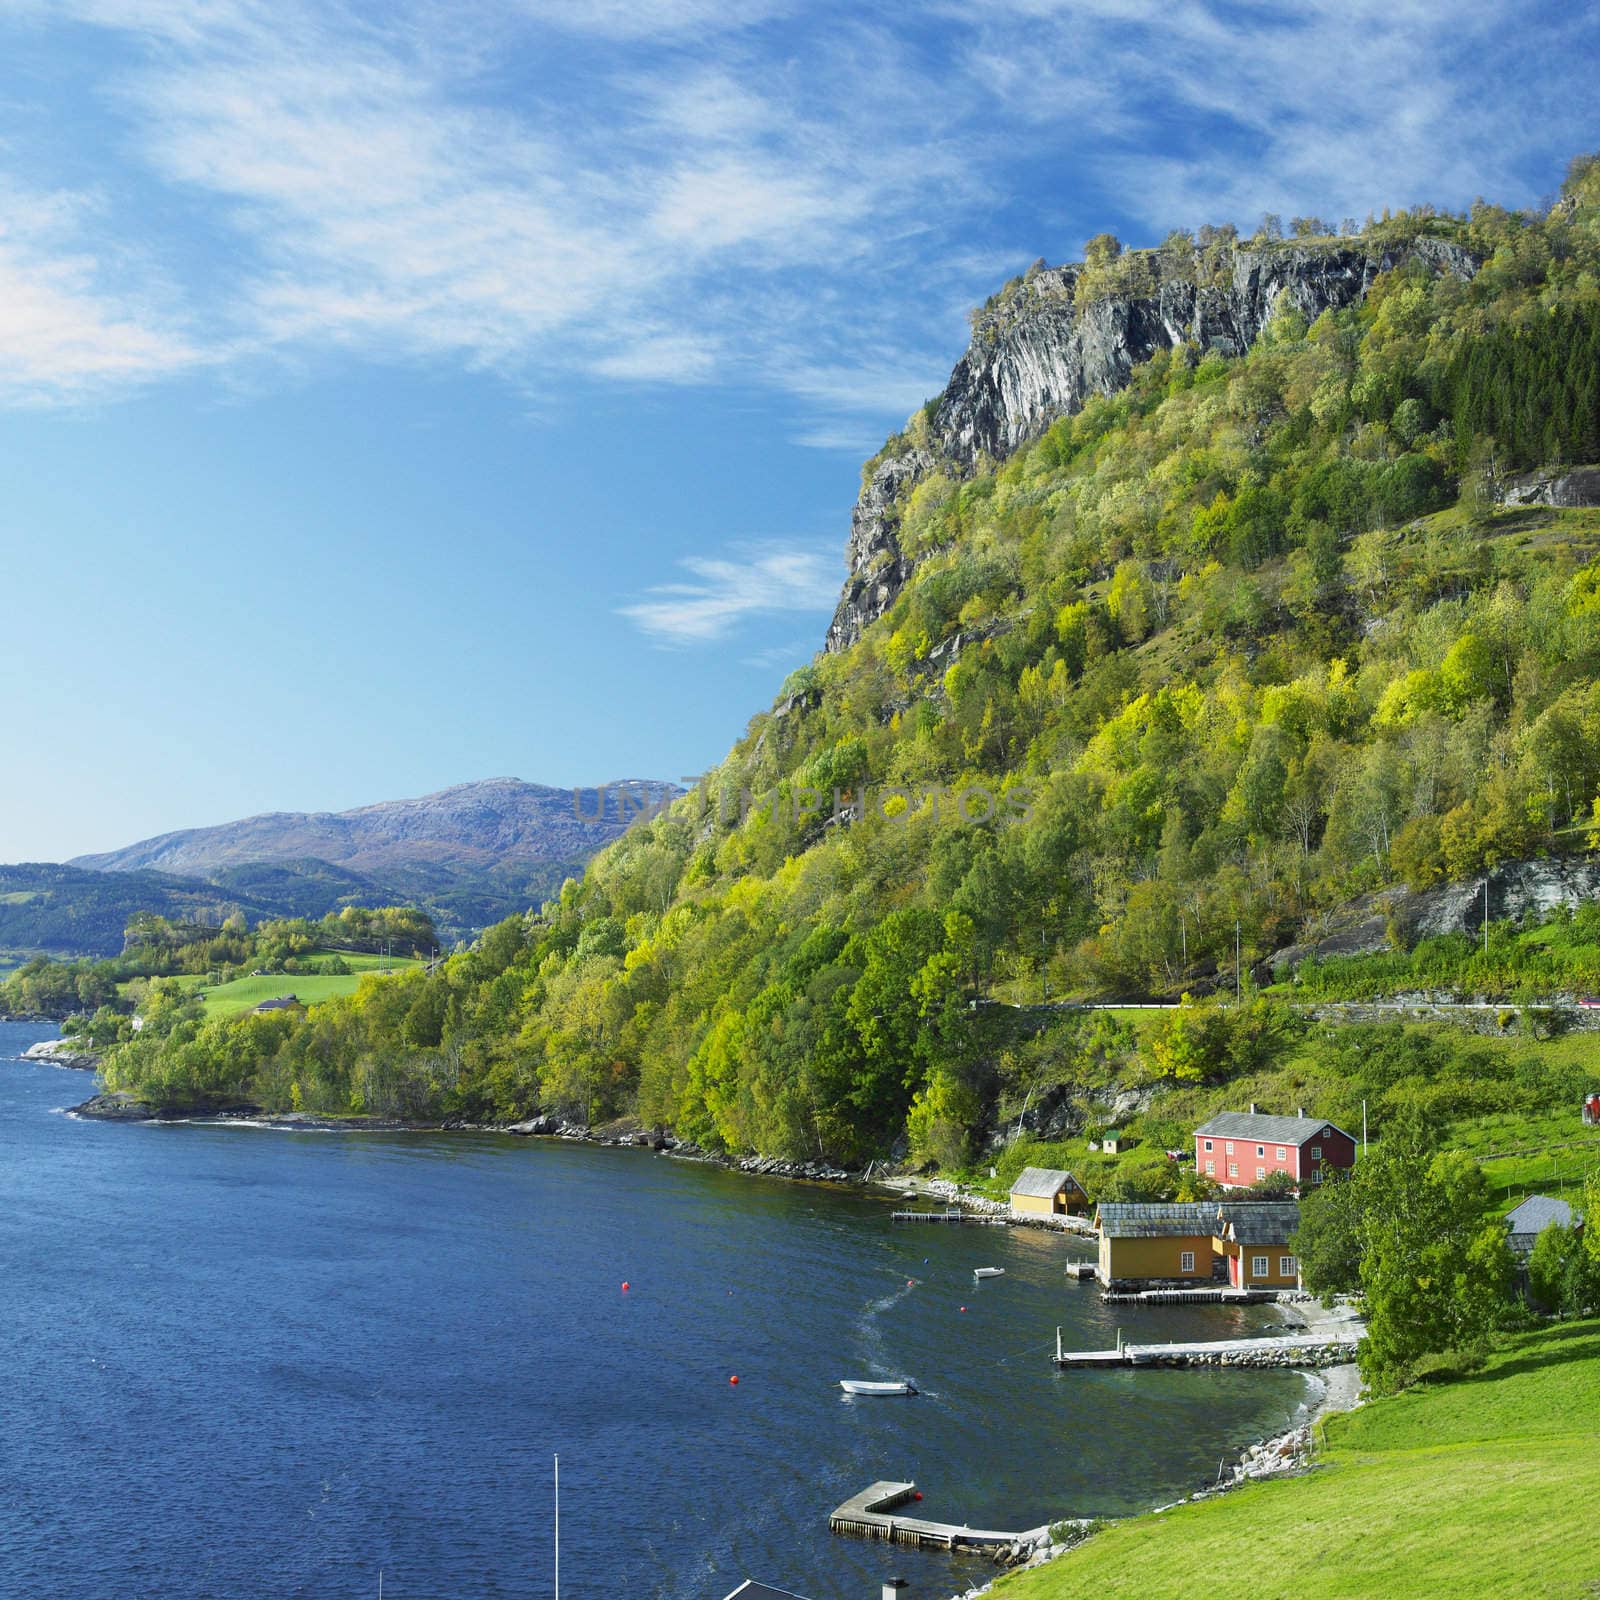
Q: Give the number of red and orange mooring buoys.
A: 5